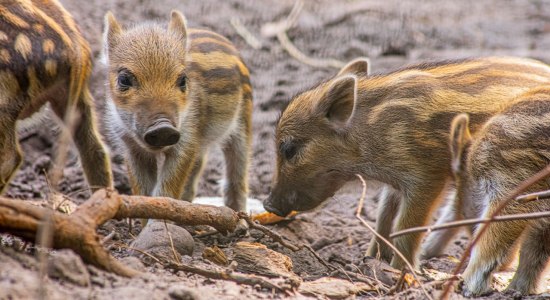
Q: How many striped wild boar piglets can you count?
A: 4